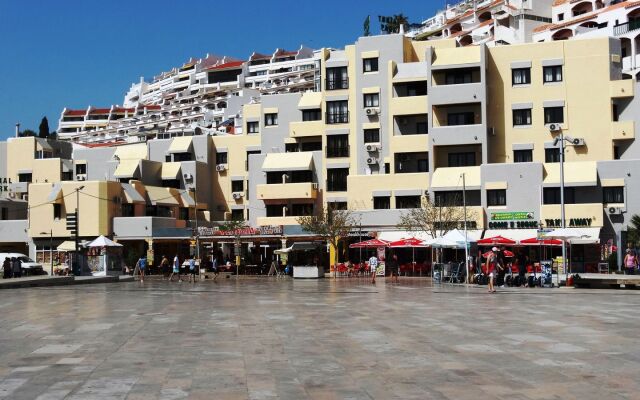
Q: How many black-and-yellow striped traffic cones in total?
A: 0